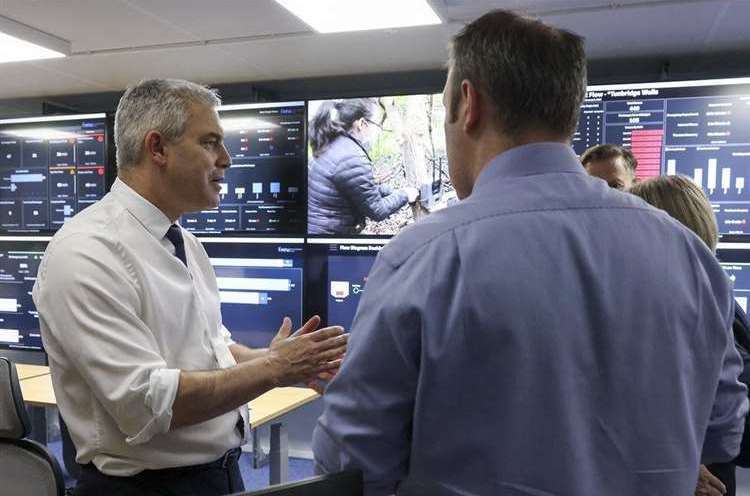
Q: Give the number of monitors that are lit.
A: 8